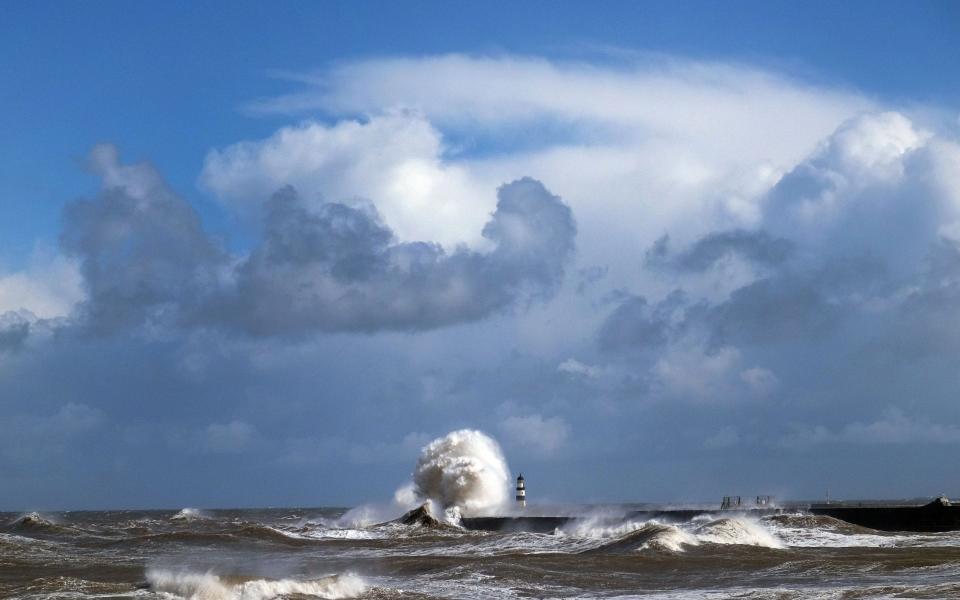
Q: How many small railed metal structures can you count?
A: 2